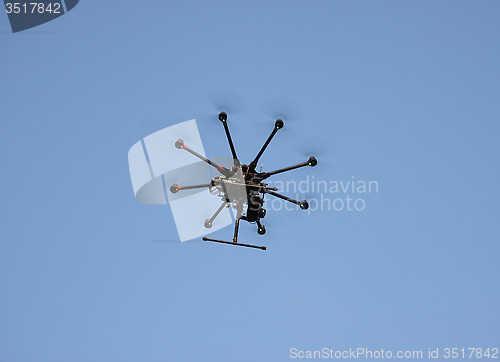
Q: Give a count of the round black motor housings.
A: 8